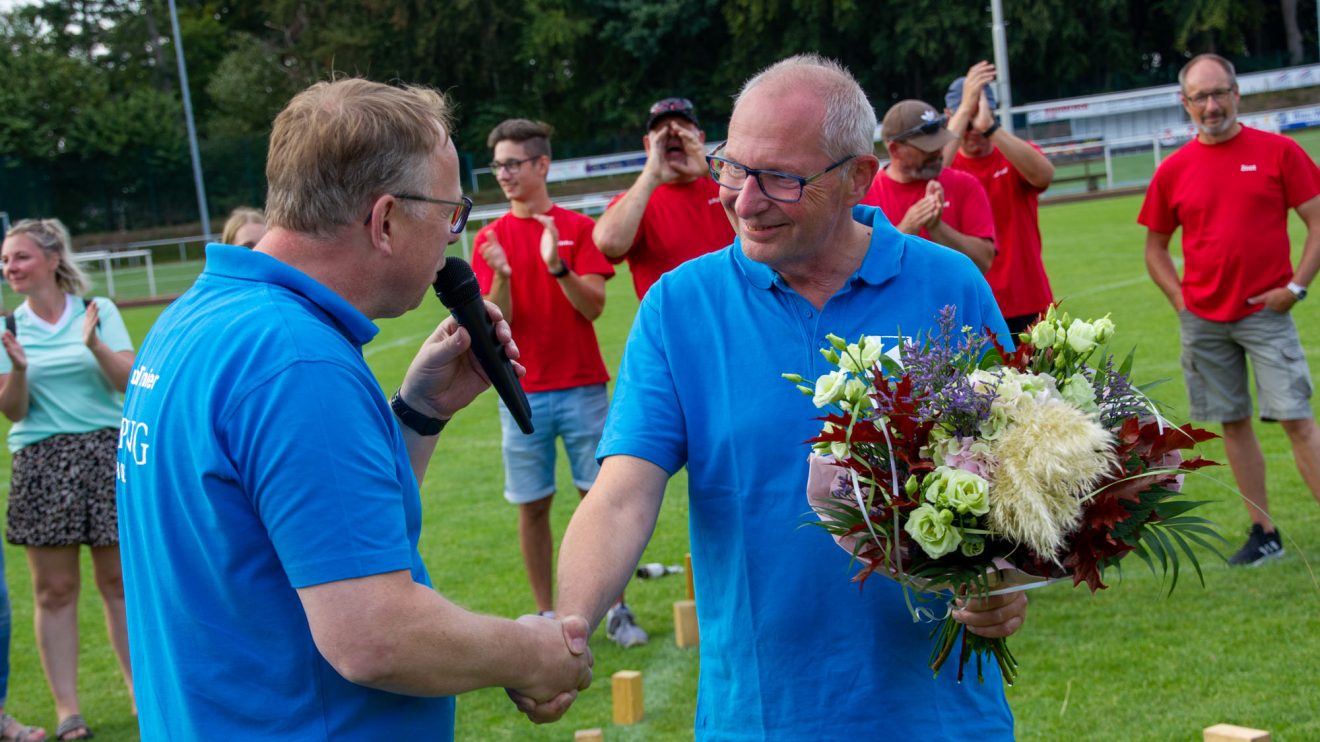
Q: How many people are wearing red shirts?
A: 5